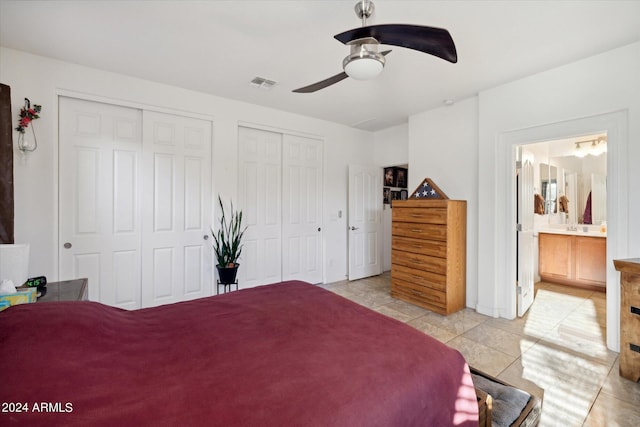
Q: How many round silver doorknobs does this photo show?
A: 3